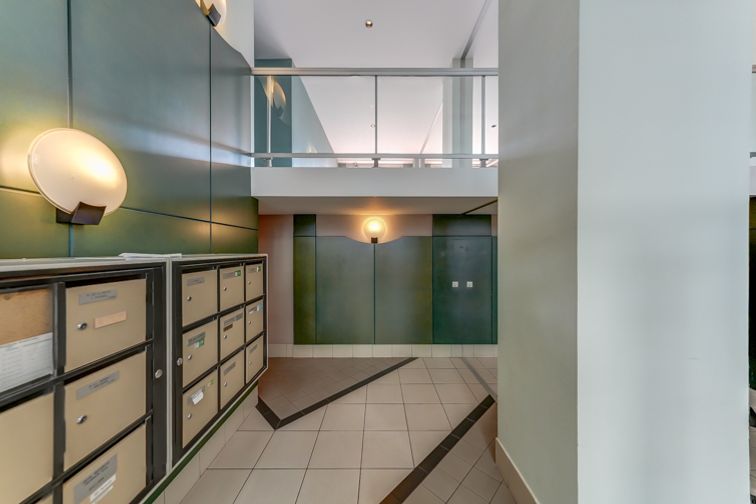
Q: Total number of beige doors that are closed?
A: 13